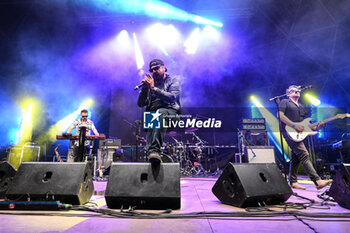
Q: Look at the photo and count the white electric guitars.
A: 1